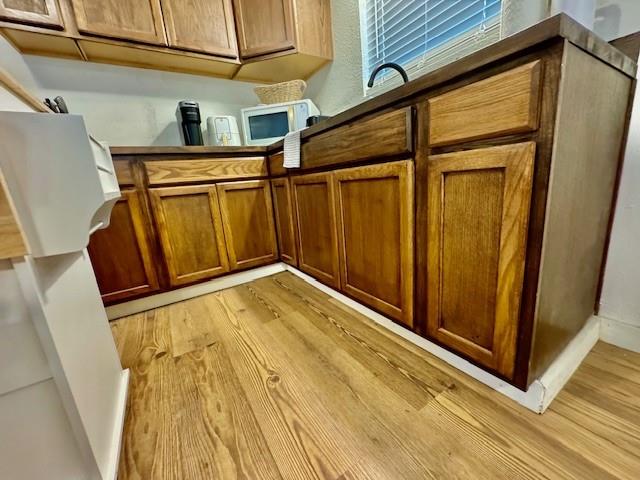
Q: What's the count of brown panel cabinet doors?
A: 11